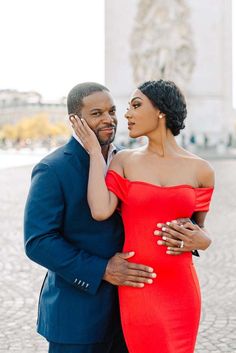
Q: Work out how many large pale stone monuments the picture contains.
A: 1